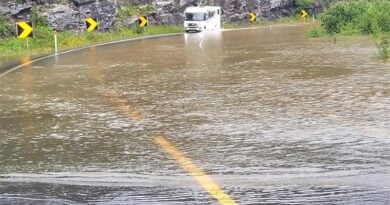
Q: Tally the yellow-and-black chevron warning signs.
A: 5